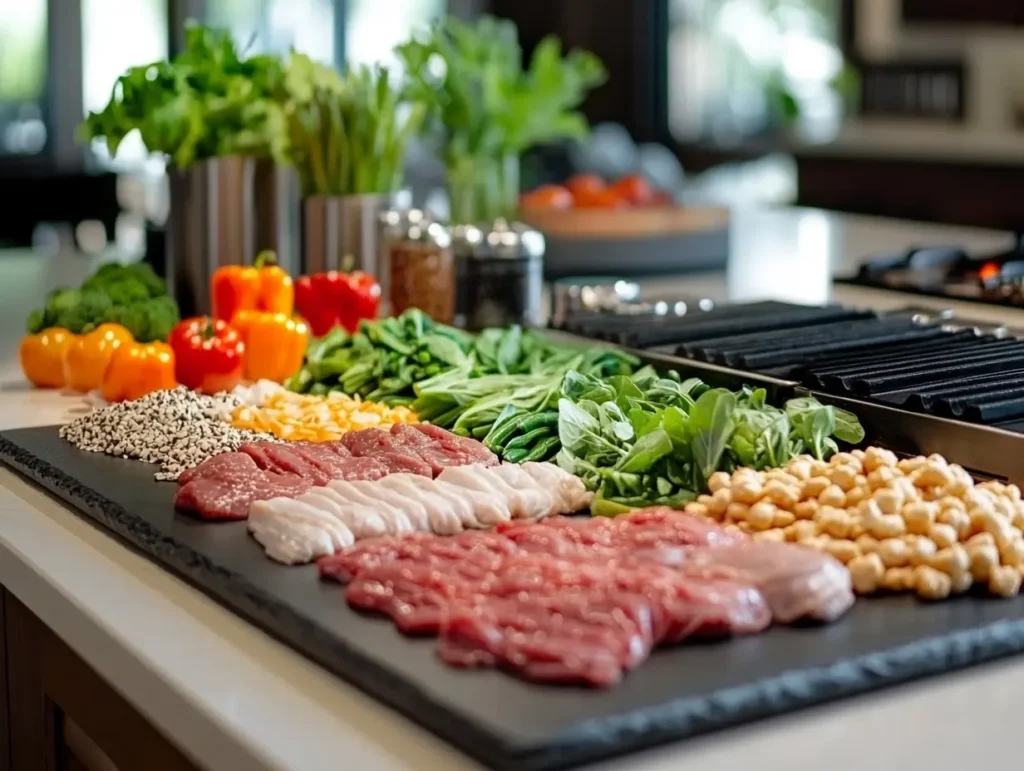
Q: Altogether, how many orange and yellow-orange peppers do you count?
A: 5